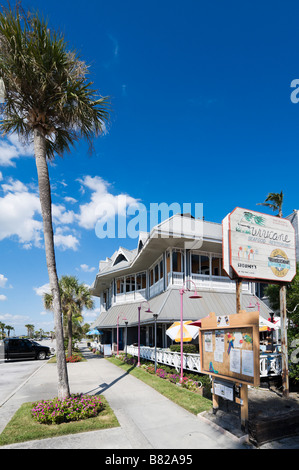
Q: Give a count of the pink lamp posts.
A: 4